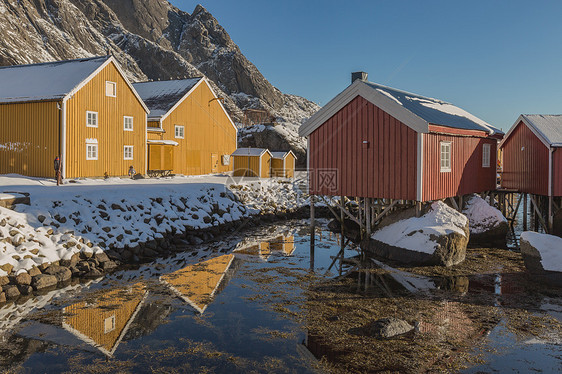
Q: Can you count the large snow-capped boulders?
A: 3